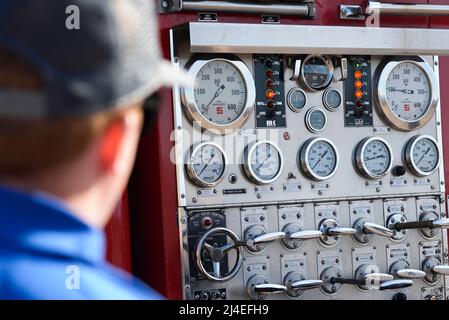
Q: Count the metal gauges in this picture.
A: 11